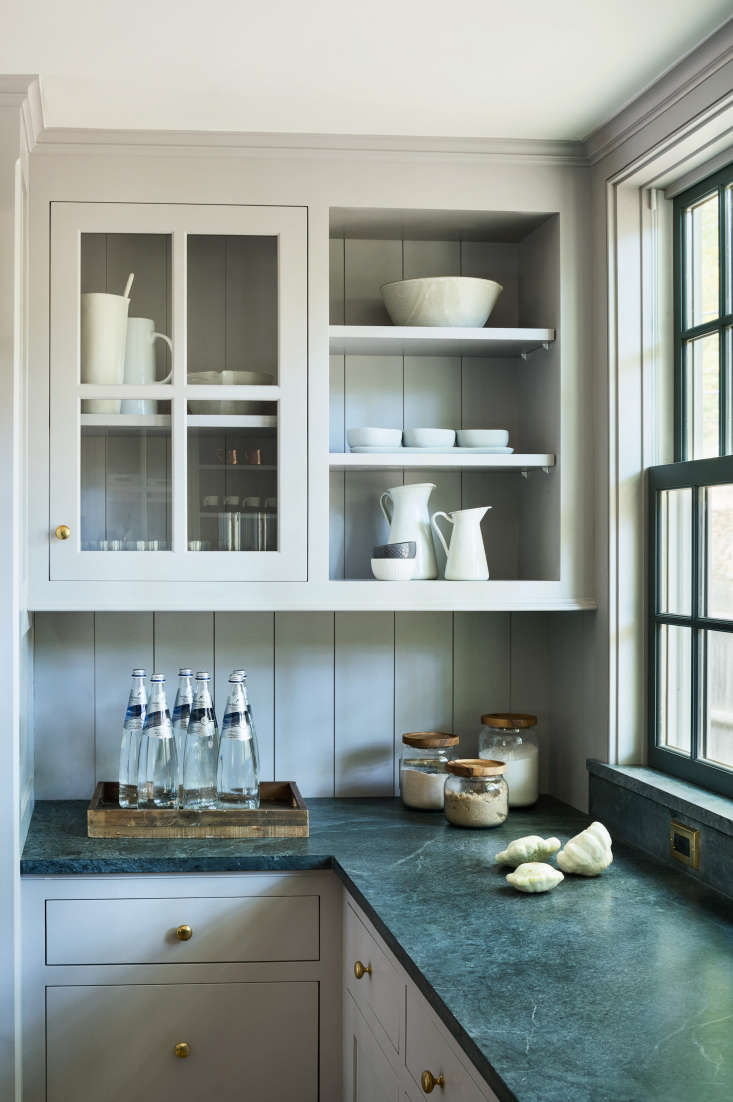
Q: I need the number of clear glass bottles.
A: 6